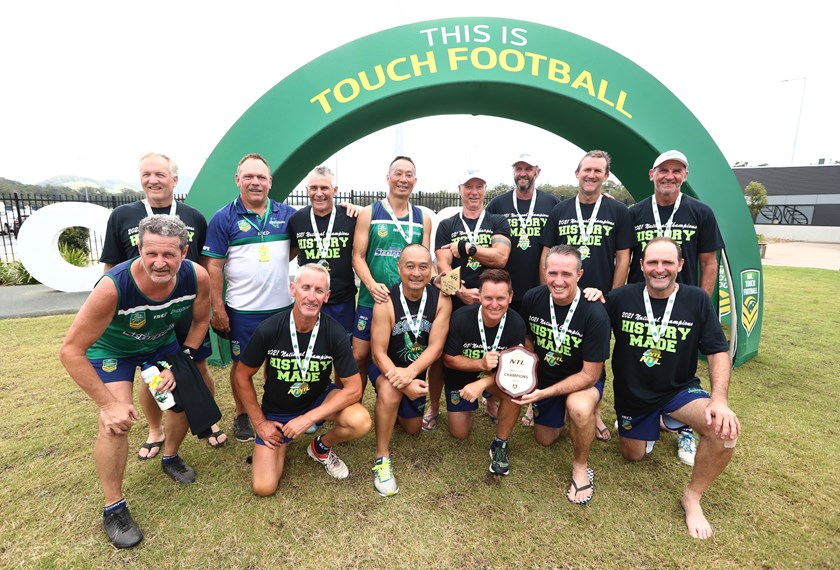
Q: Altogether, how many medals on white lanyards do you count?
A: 12